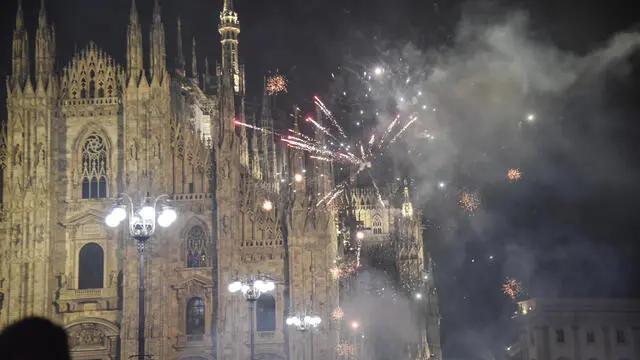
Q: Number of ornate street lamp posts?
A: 3